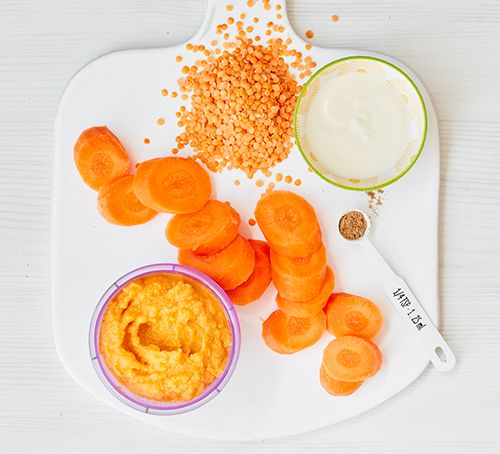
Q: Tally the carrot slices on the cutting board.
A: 13